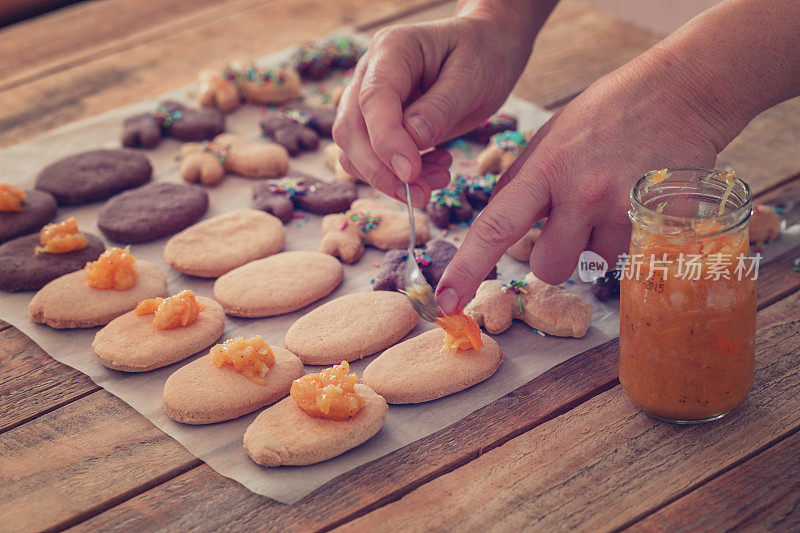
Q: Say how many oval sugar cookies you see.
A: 8